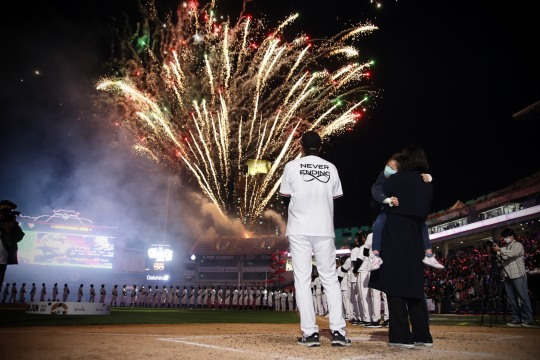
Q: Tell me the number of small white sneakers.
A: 2